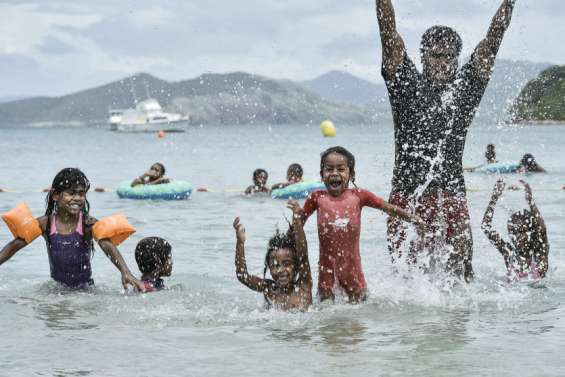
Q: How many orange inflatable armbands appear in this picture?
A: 2